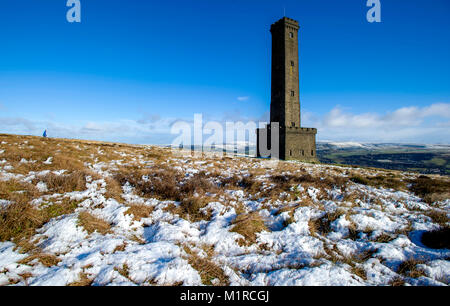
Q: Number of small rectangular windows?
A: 7